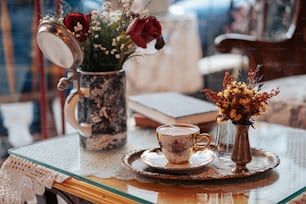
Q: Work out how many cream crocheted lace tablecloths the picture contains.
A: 1